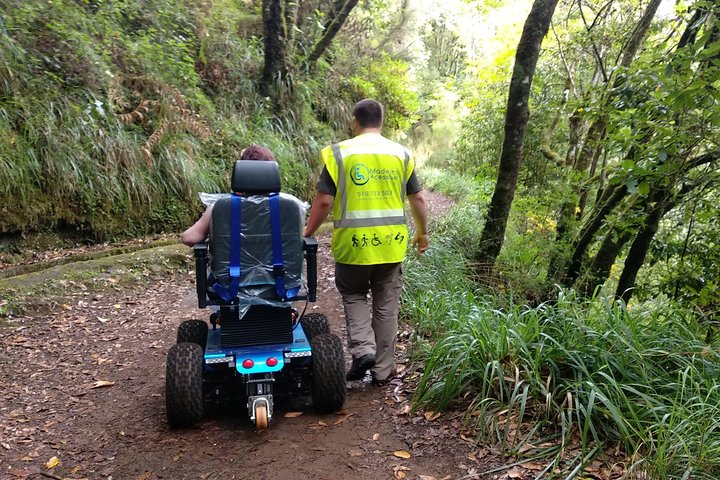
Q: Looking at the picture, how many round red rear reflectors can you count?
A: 2